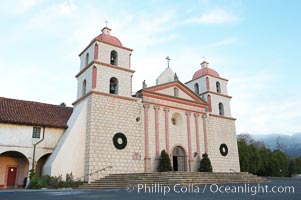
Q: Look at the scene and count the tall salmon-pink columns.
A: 6